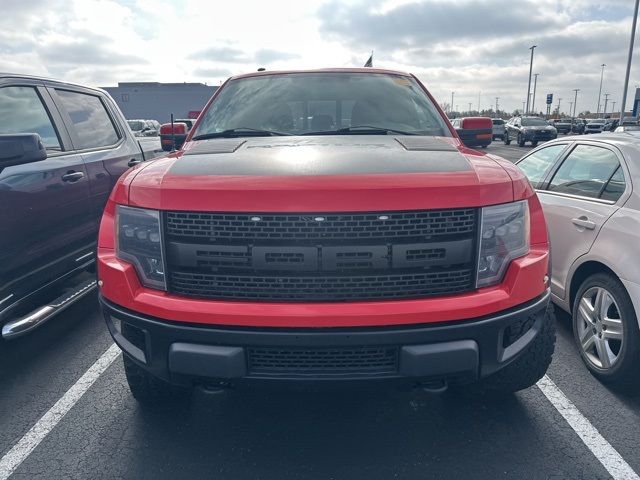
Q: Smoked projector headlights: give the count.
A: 2